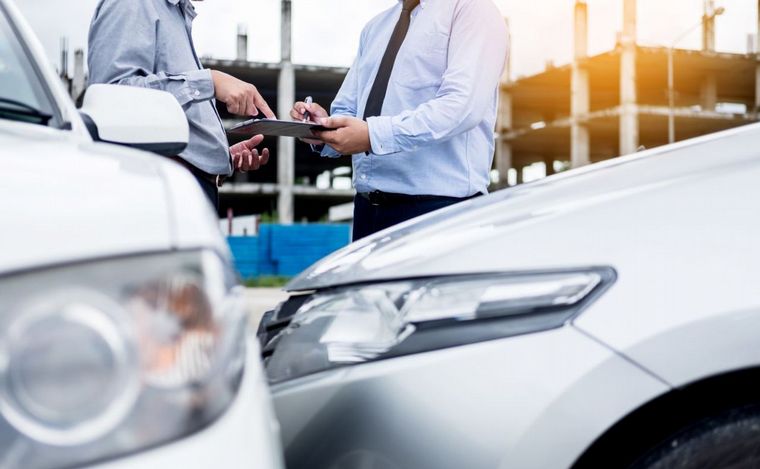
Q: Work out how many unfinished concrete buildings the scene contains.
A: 2